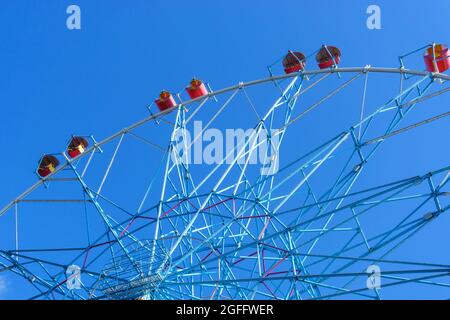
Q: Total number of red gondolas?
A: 7